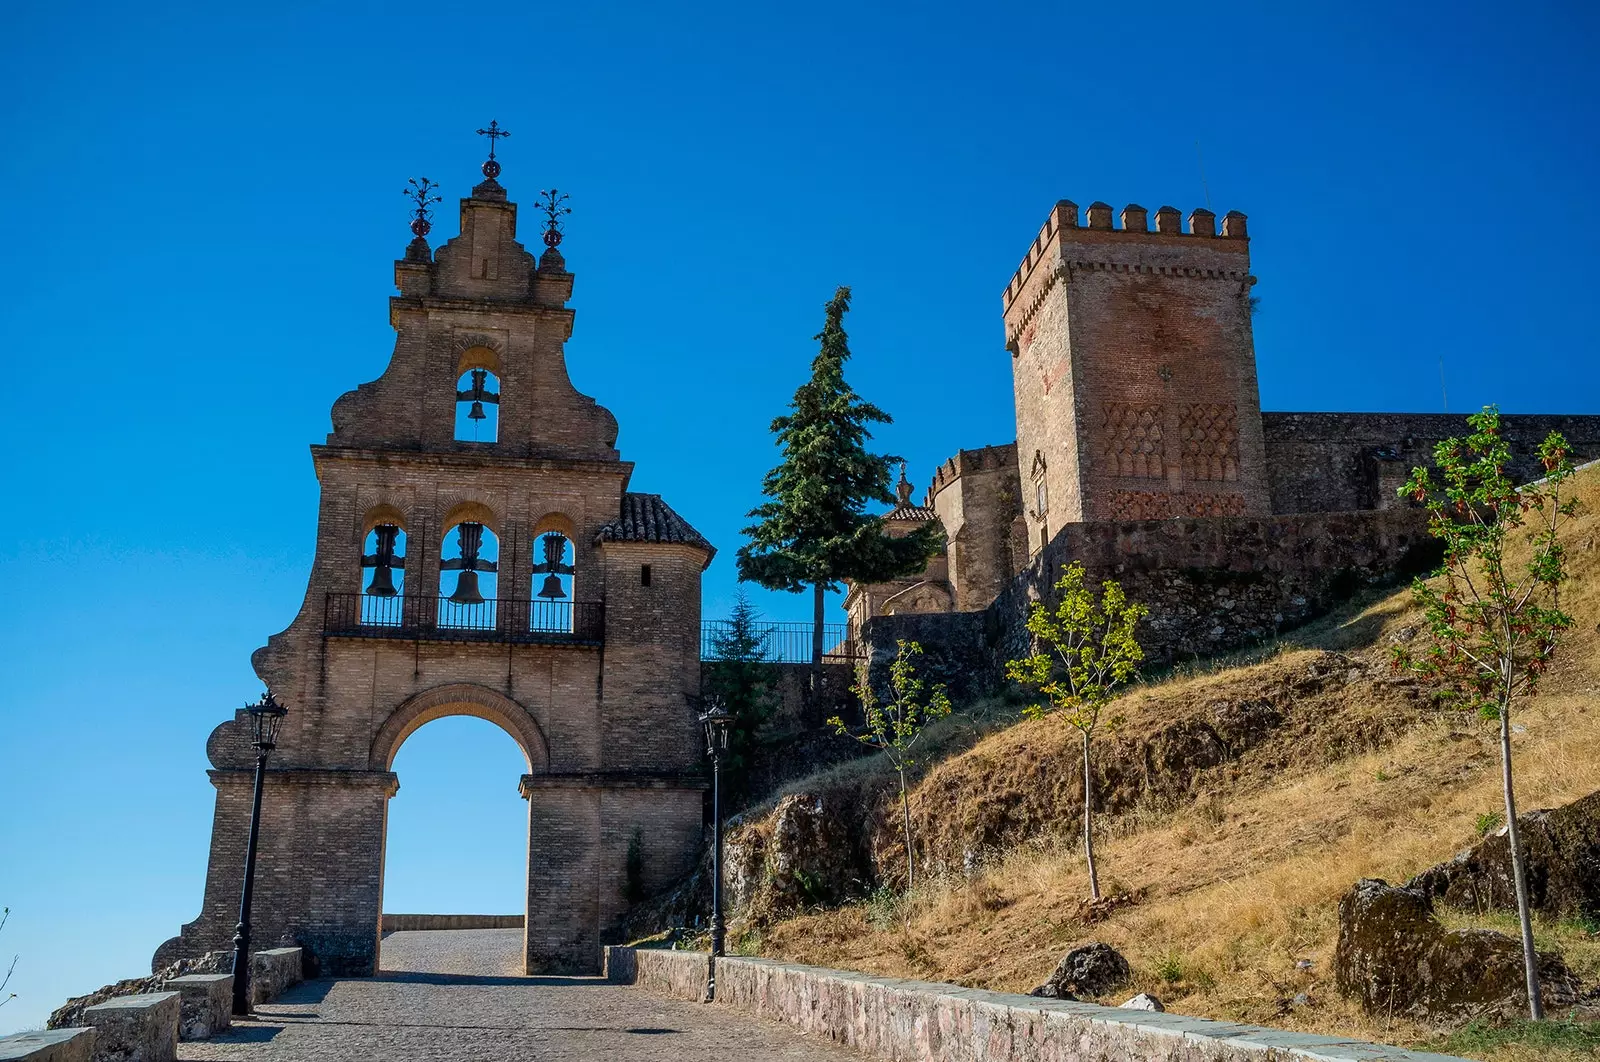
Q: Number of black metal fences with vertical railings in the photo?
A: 2